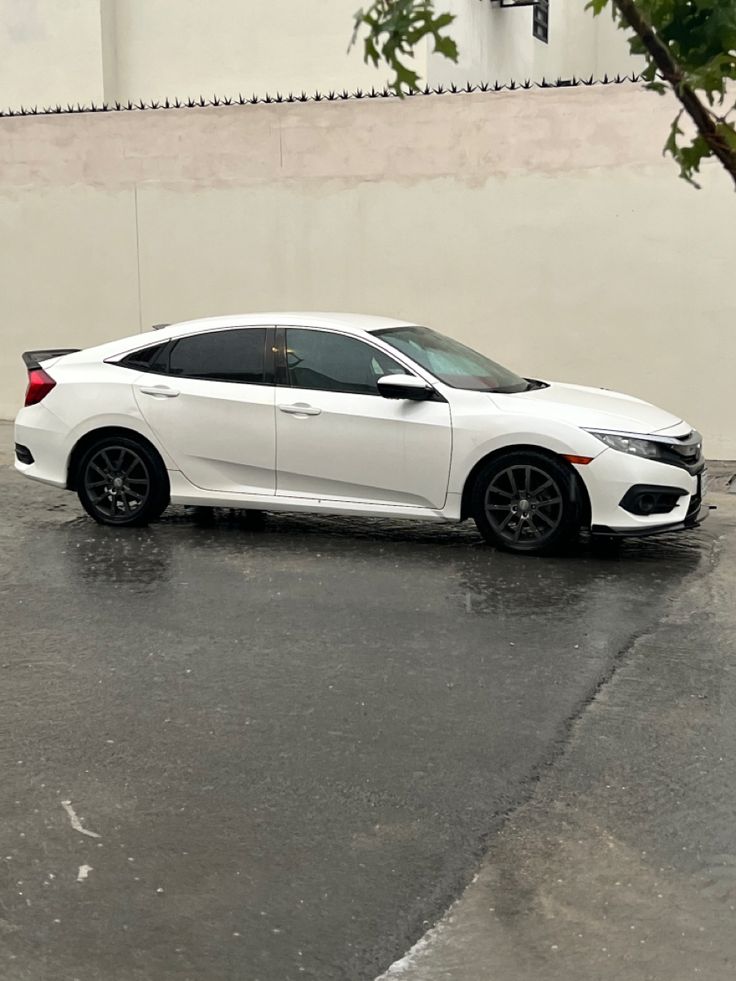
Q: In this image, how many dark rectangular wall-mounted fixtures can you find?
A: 1